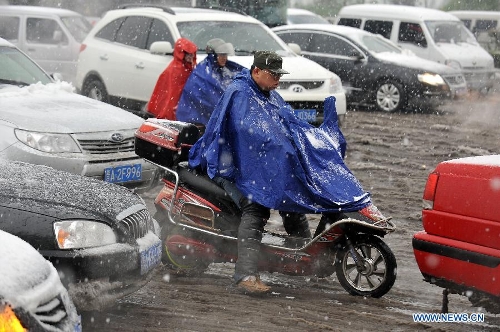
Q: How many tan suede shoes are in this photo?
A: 1